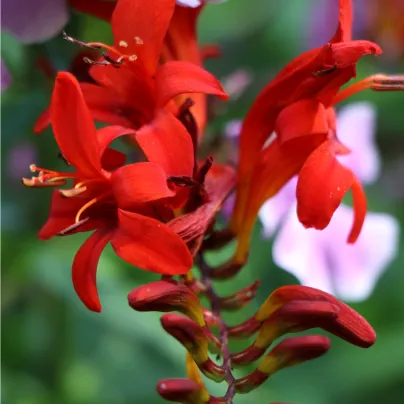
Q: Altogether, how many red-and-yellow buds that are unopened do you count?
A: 6